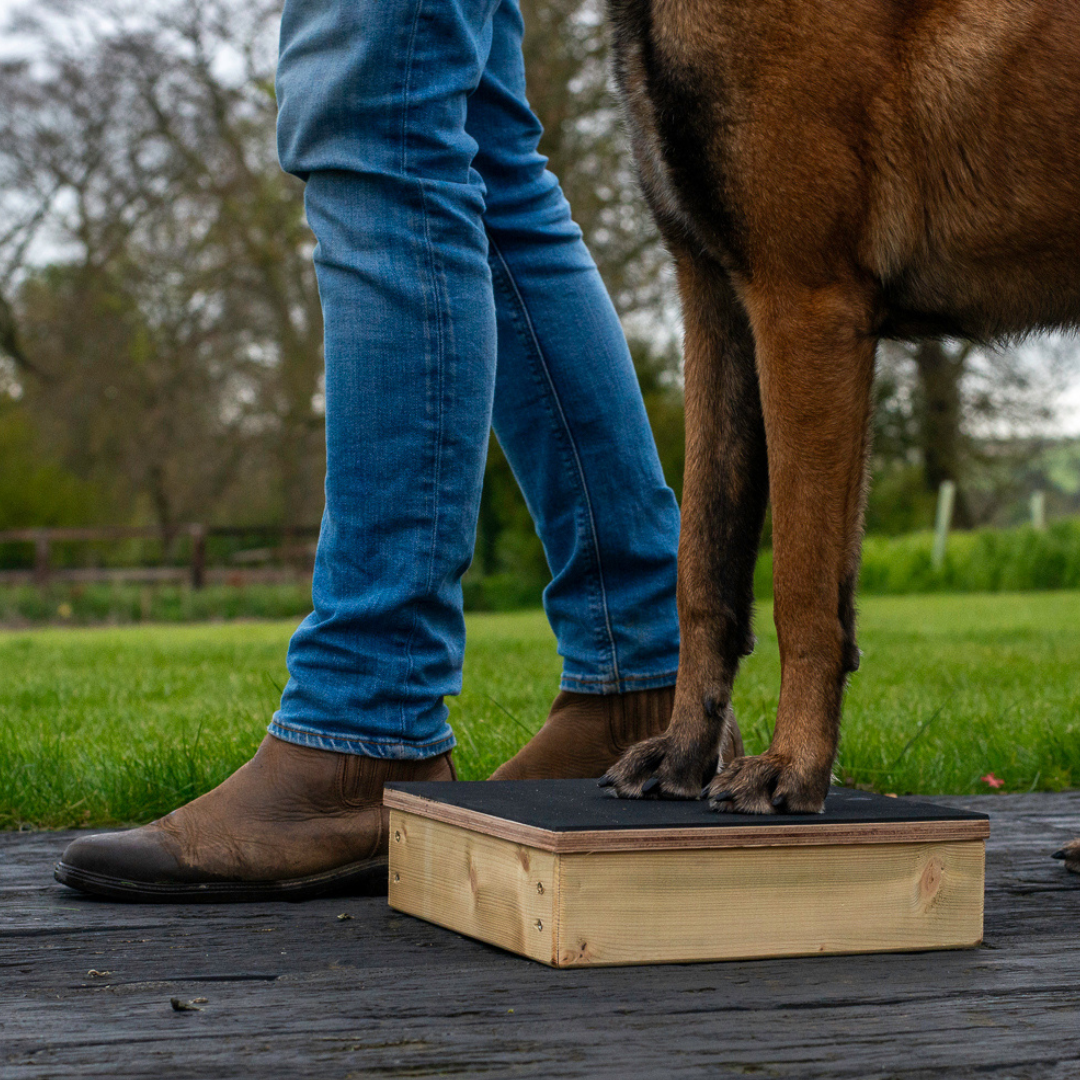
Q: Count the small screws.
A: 4